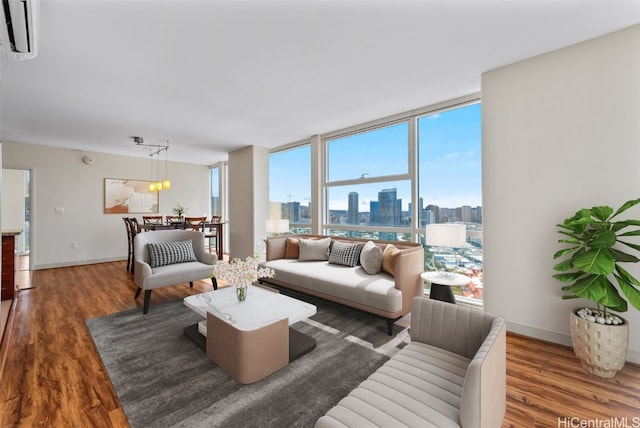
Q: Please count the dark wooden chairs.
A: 6